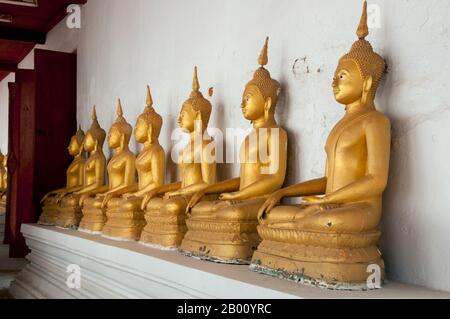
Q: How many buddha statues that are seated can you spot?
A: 7